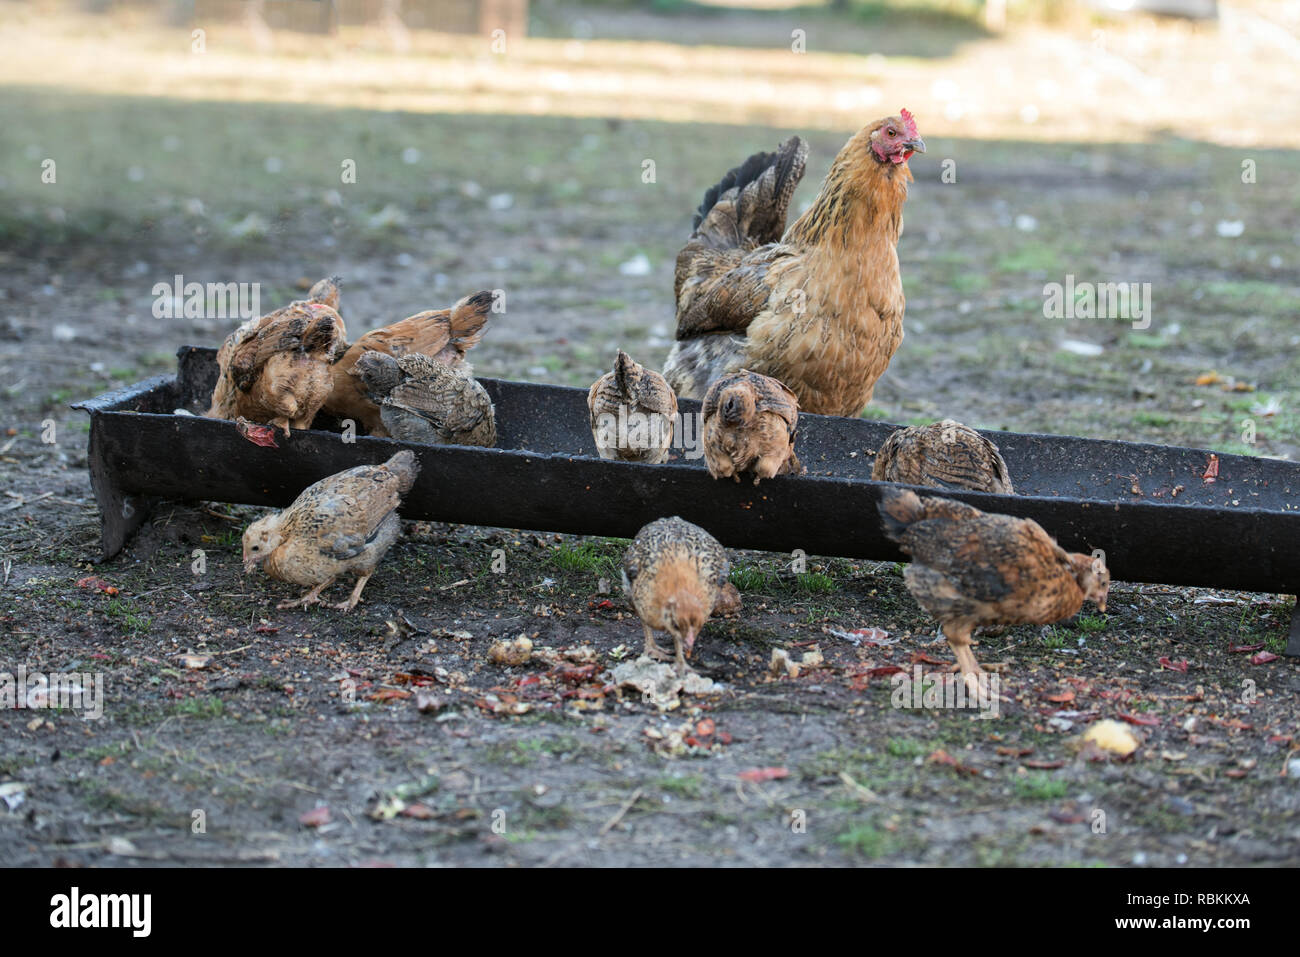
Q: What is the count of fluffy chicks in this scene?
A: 9